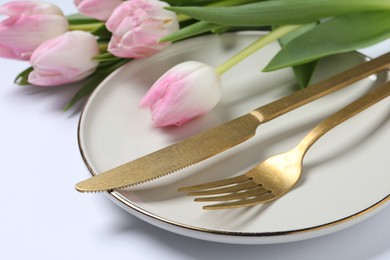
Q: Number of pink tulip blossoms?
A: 5